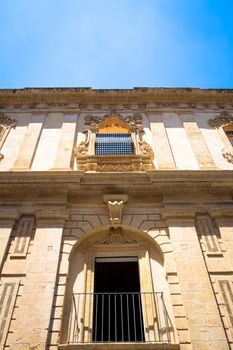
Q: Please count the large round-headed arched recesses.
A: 1